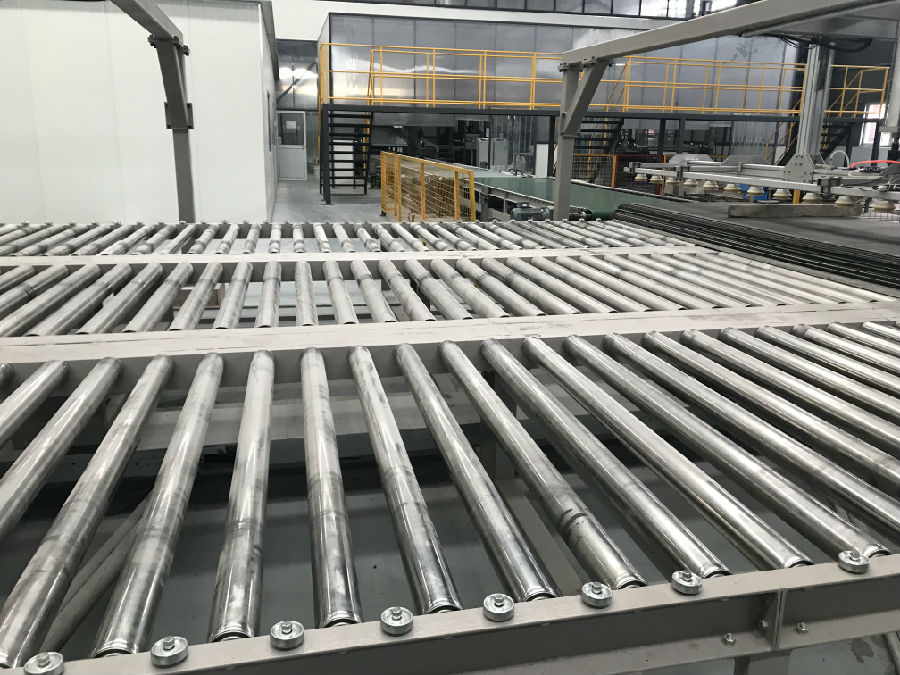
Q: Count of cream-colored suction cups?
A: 11